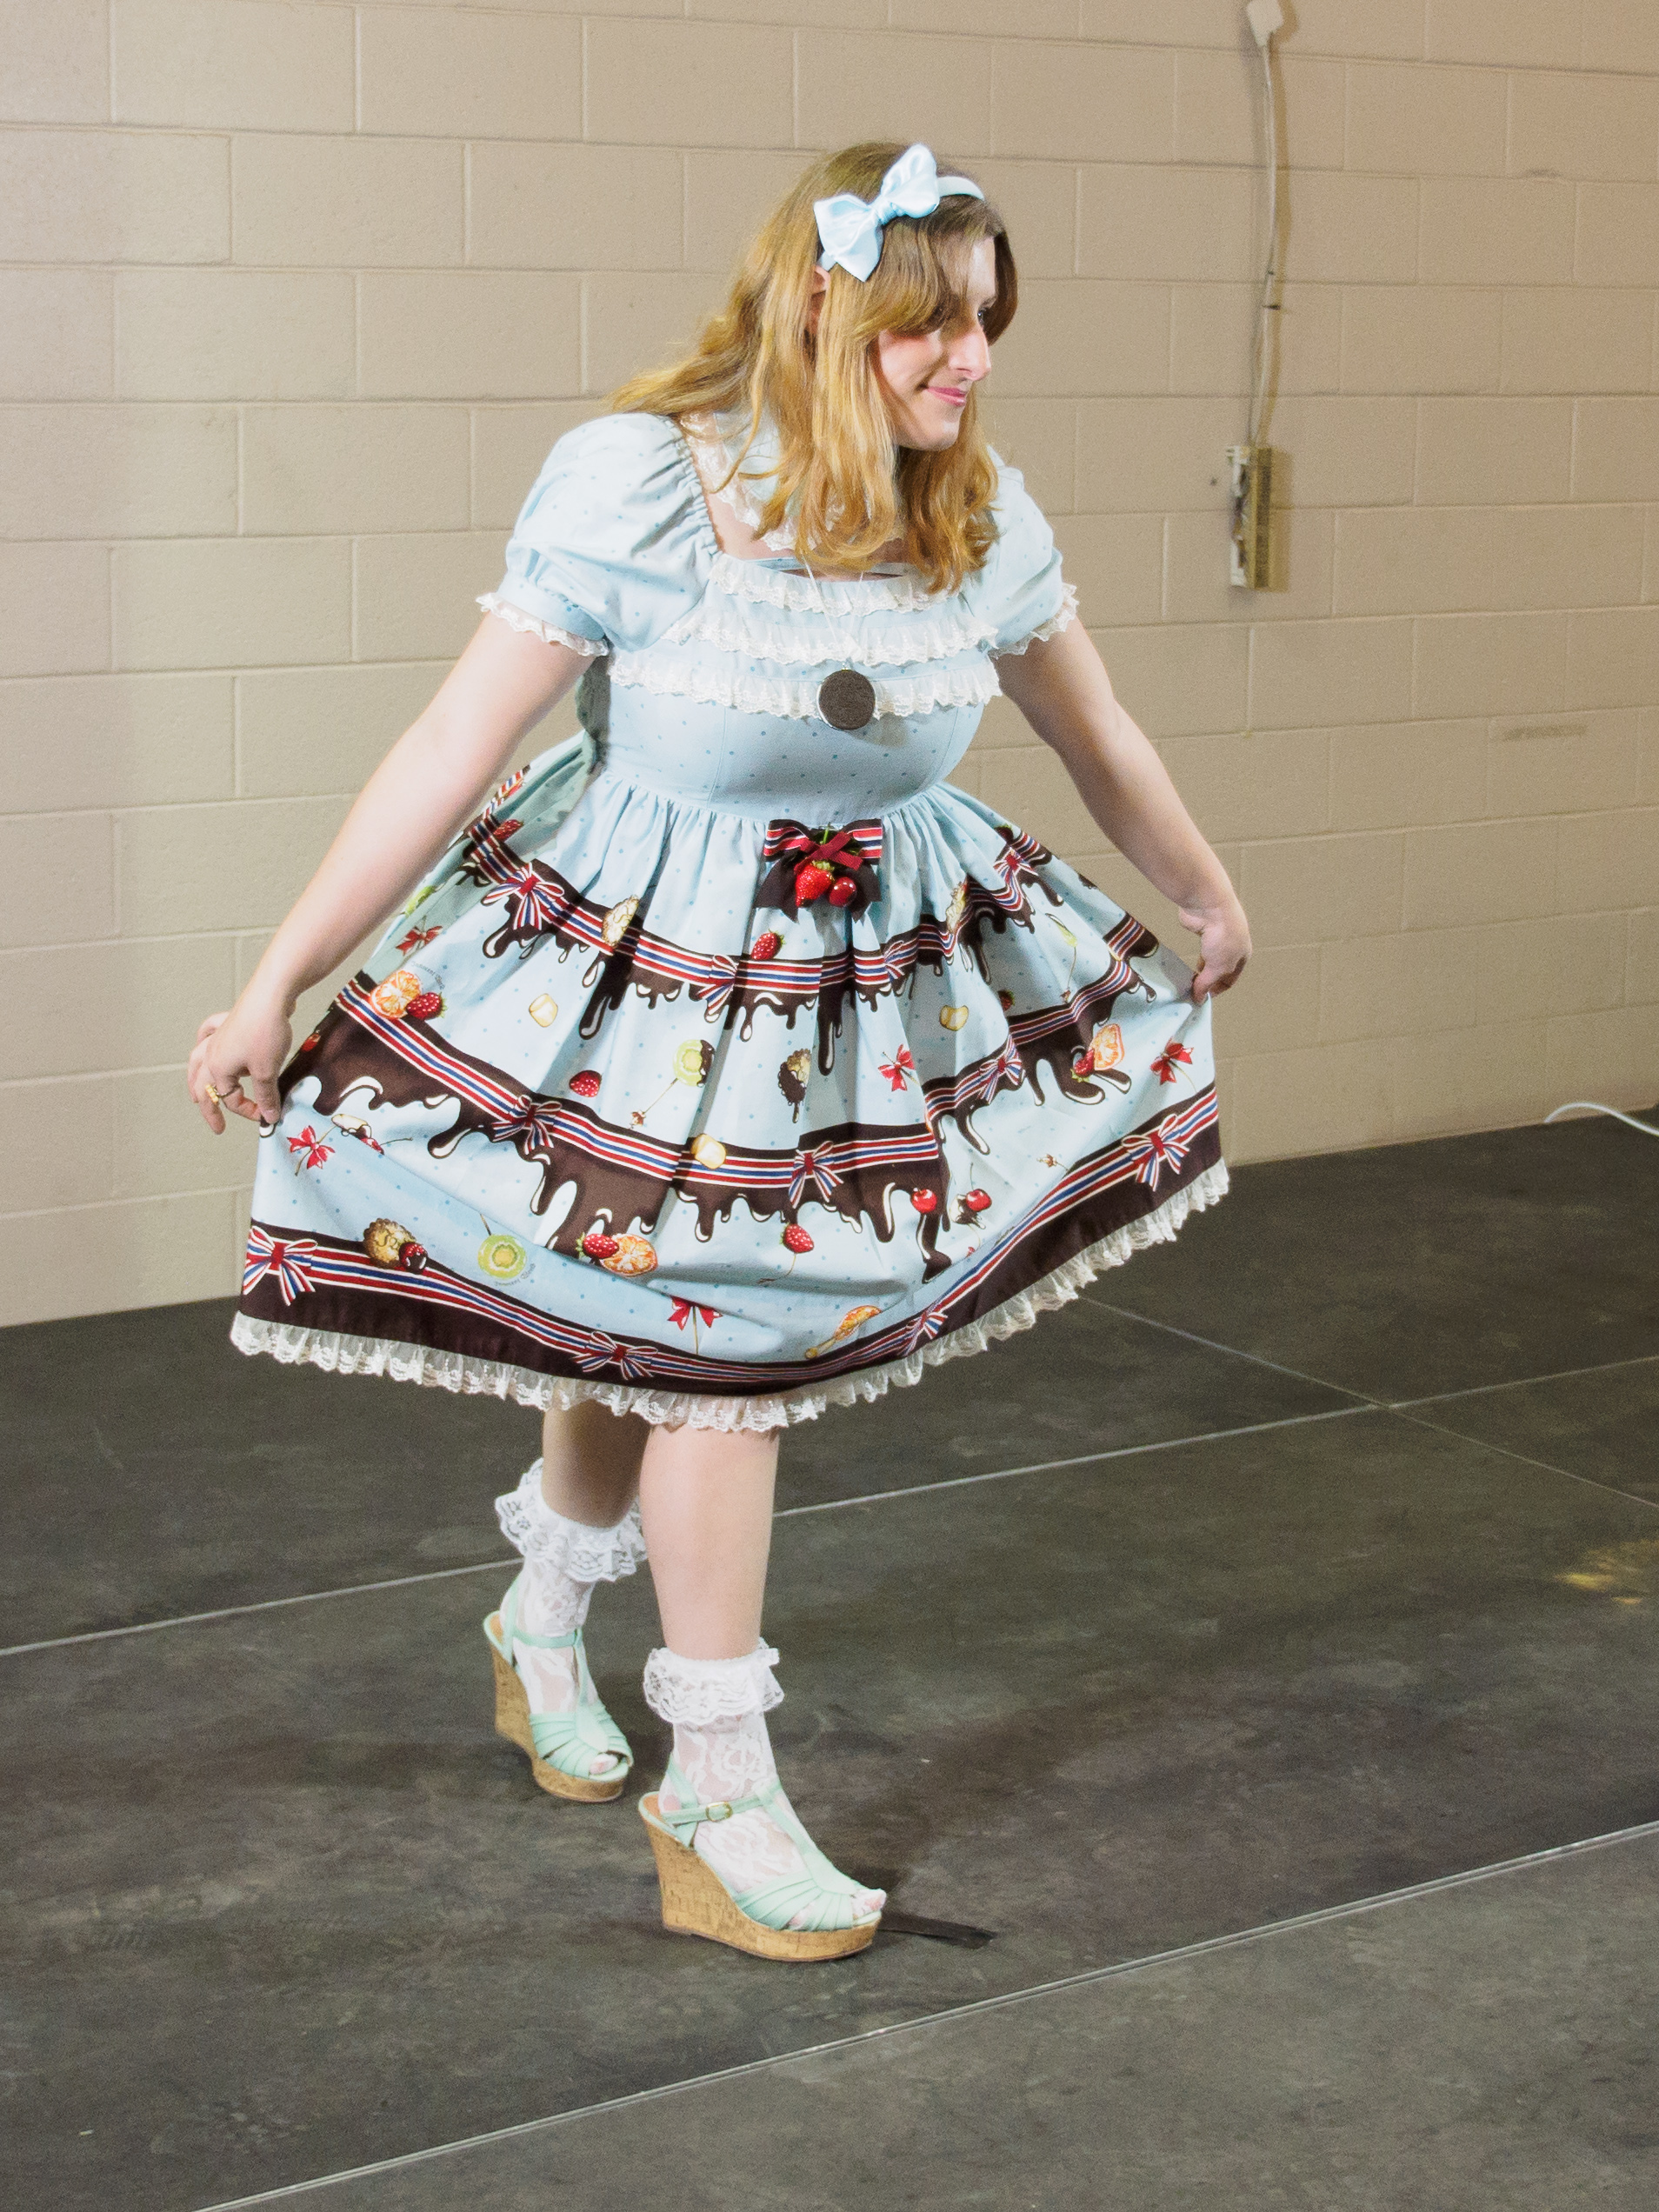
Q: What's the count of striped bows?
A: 12